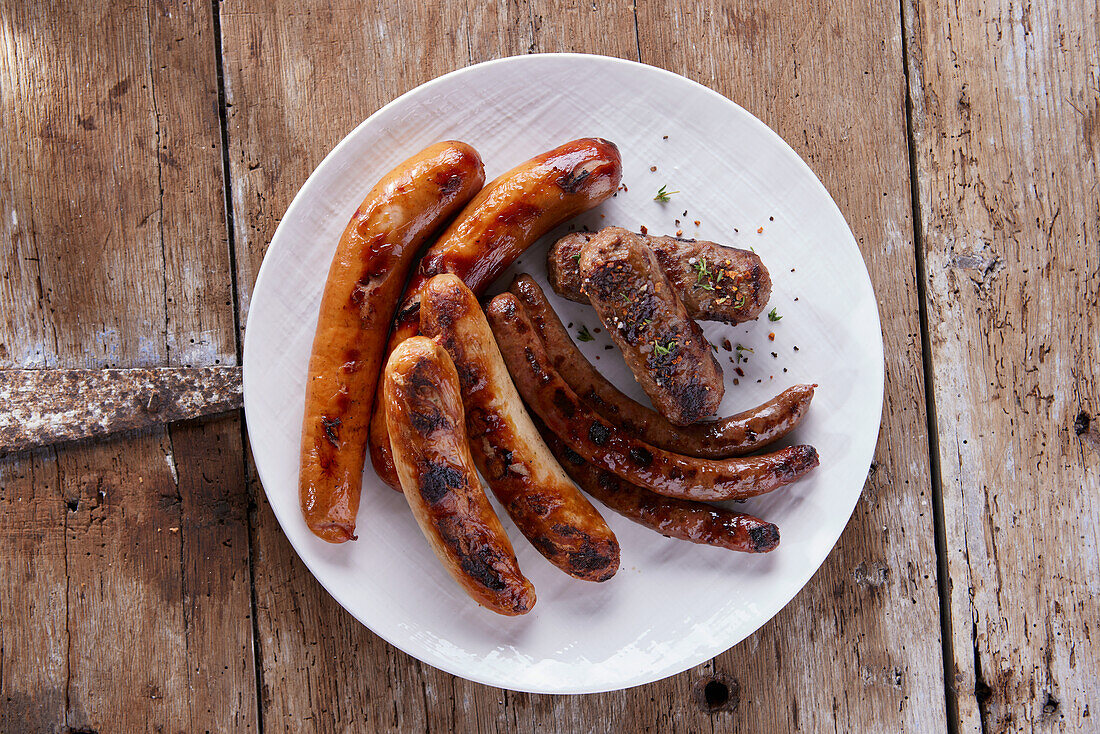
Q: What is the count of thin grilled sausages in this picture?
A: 3